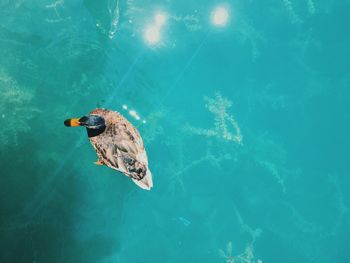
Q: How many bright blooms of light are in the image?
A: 3